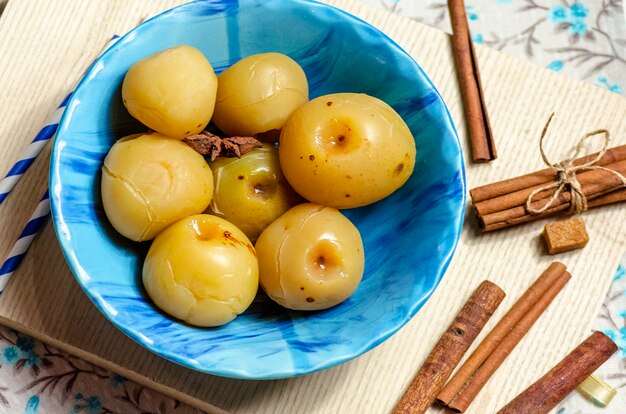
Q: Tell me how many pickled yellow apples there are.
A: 7